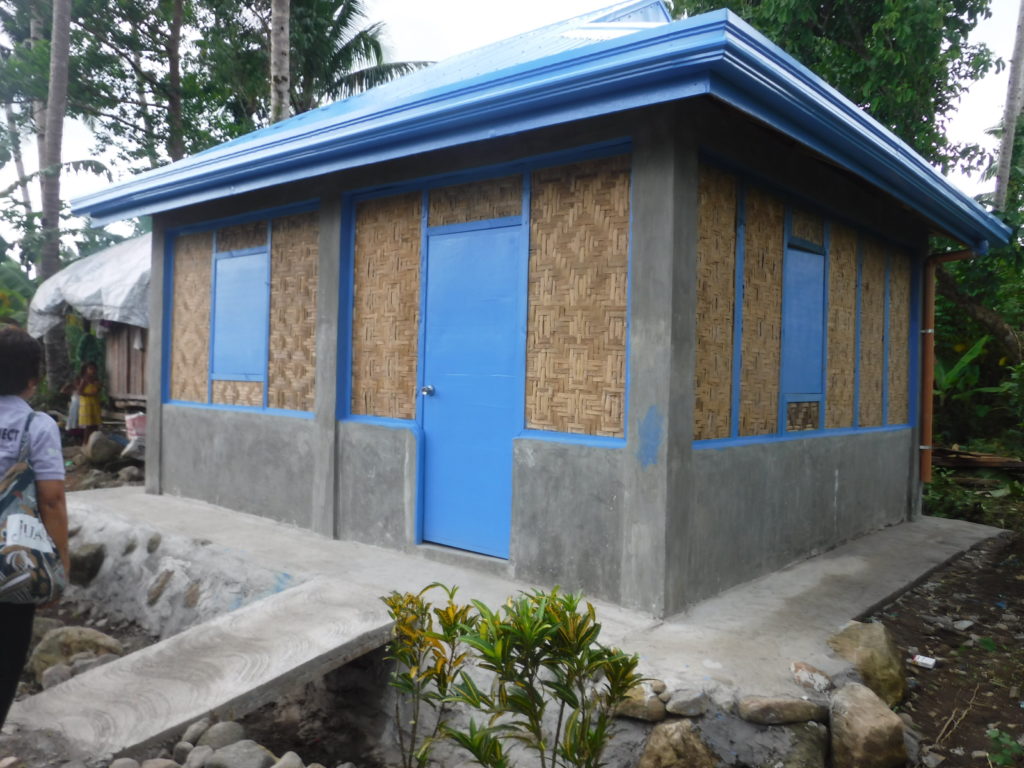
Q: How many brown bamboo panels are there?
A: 14